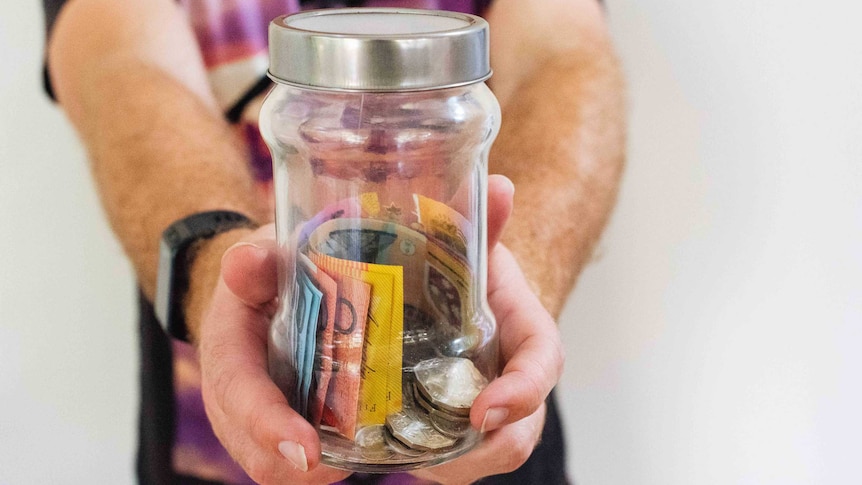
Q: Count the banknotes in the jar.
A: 7